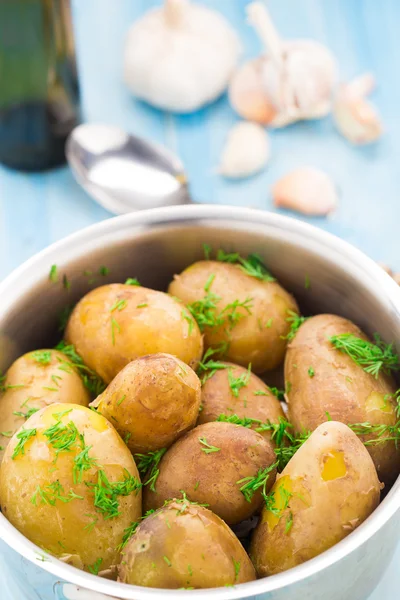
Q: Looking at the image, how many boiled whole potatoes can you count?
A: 10